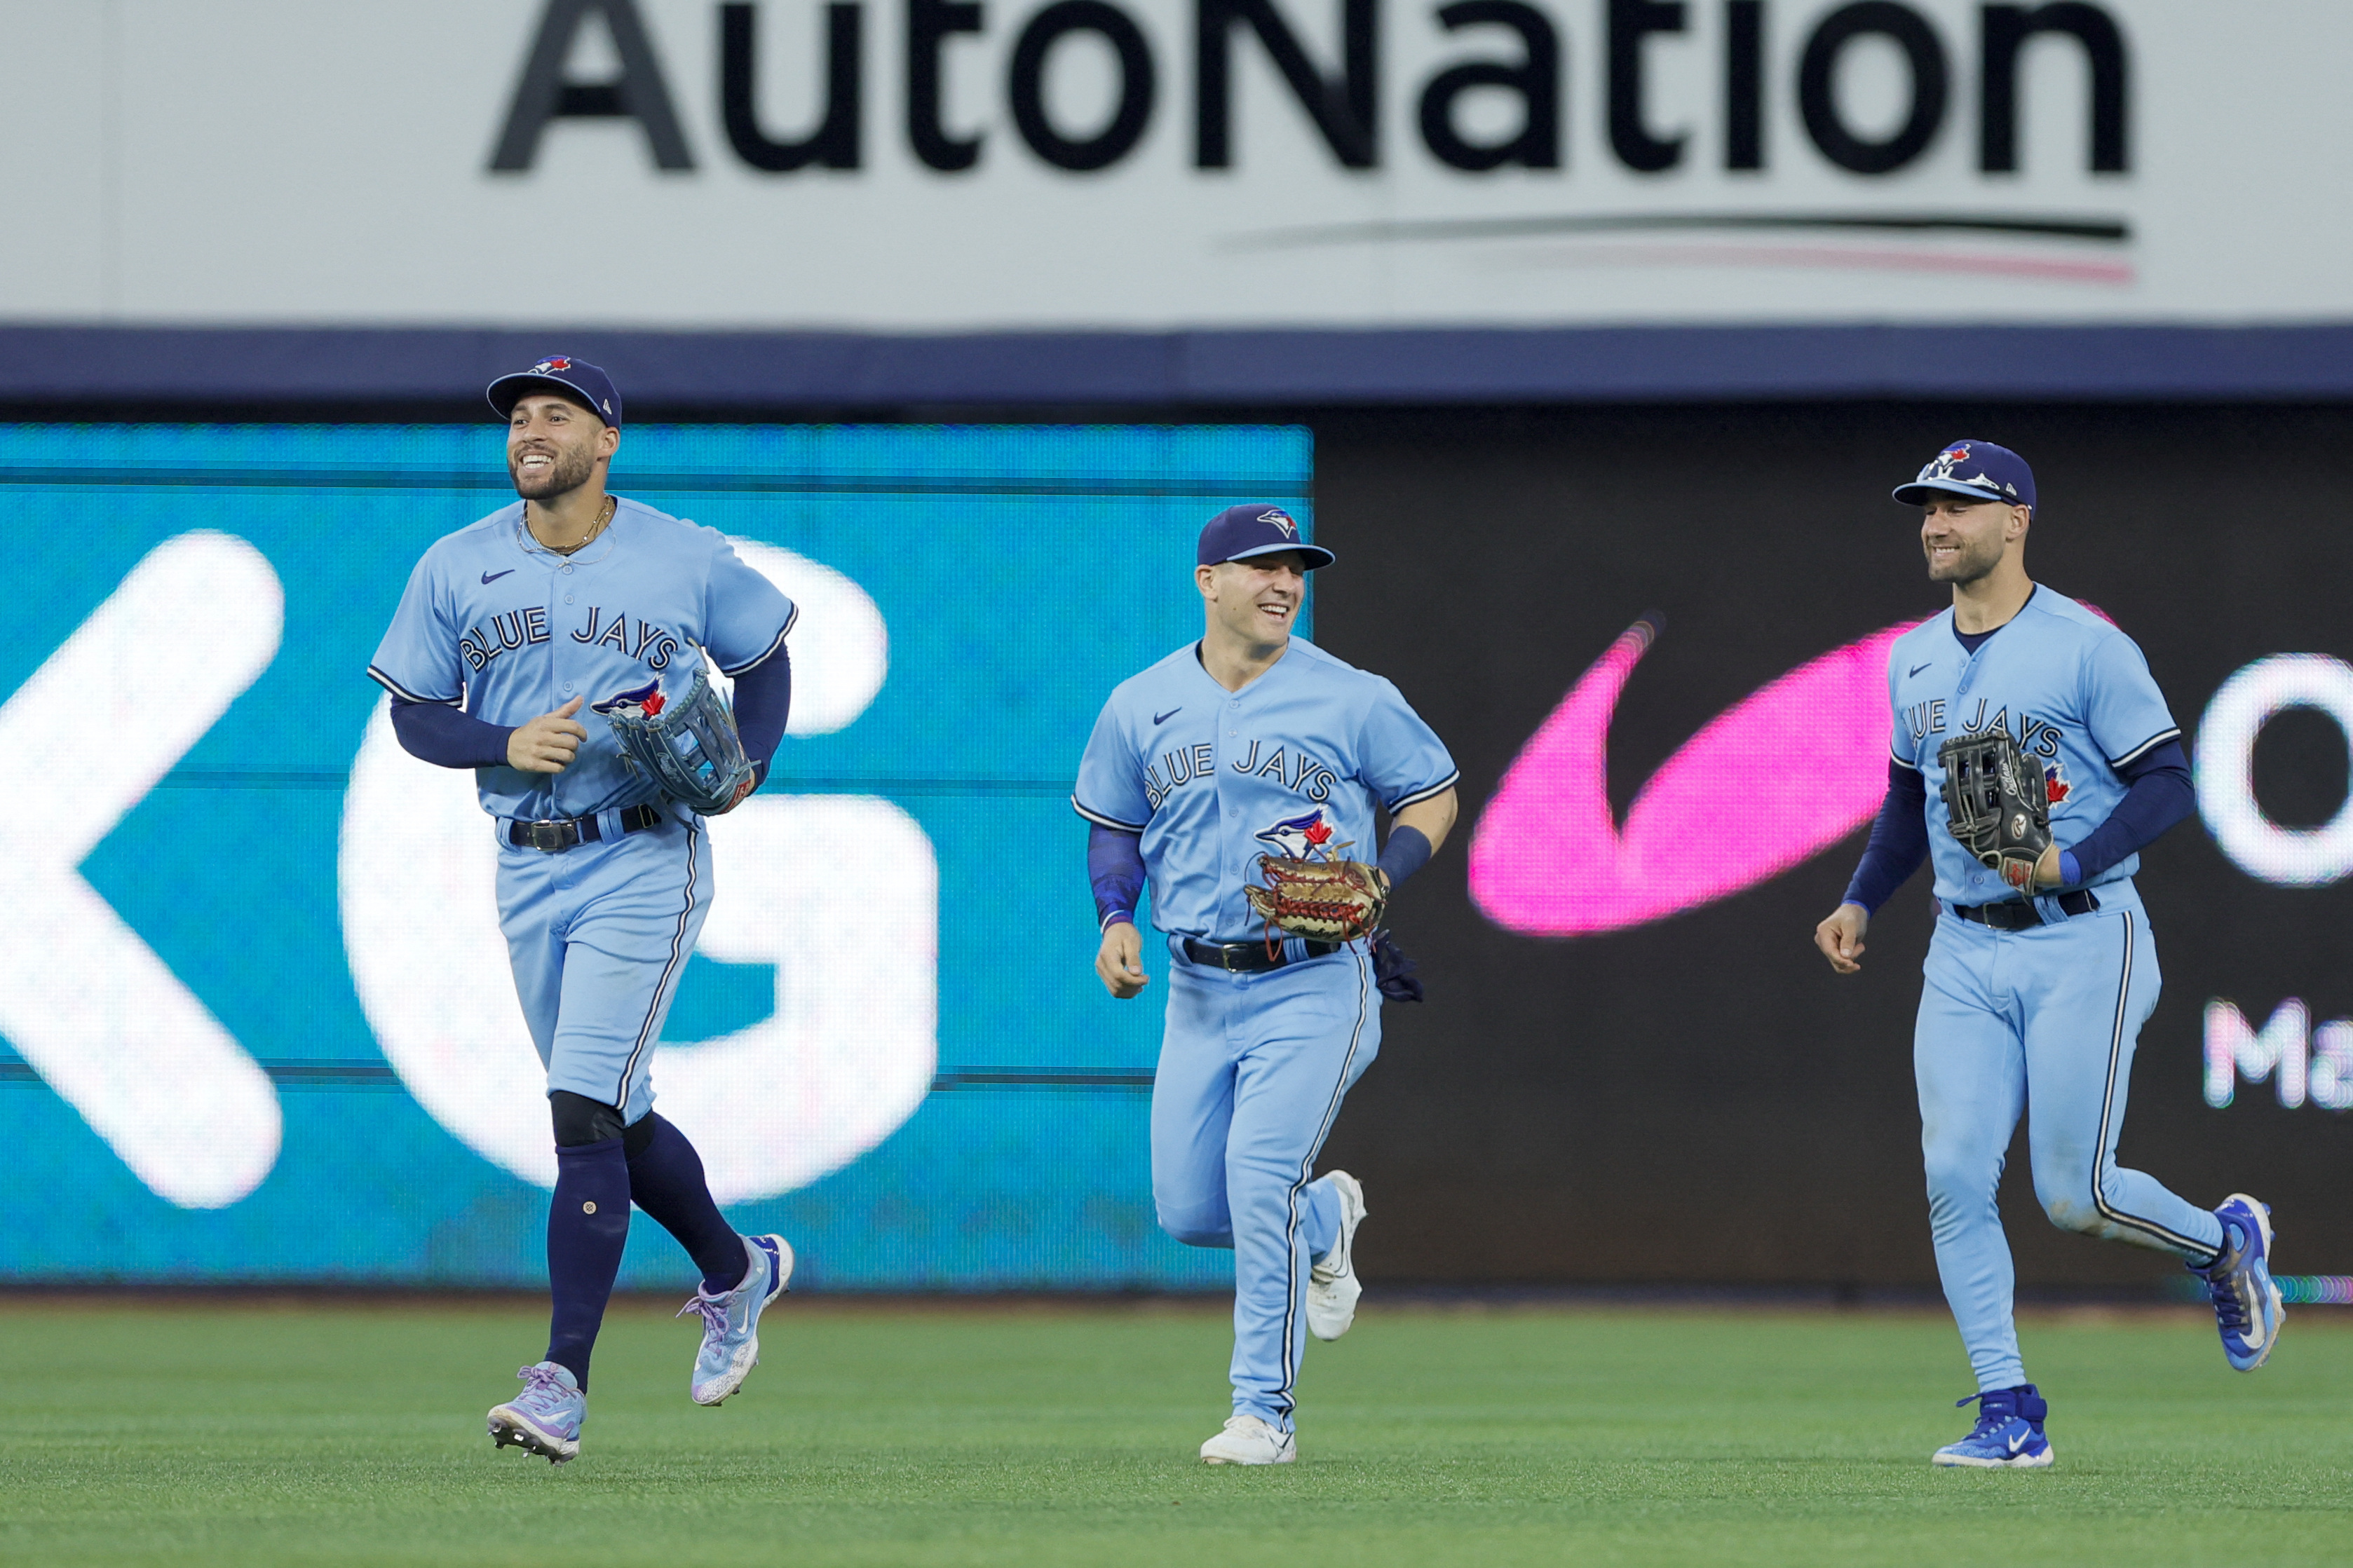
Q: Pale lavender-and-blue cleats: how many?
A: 2